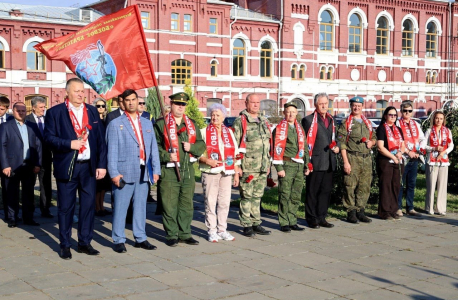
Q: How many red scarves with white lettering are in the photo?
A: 11